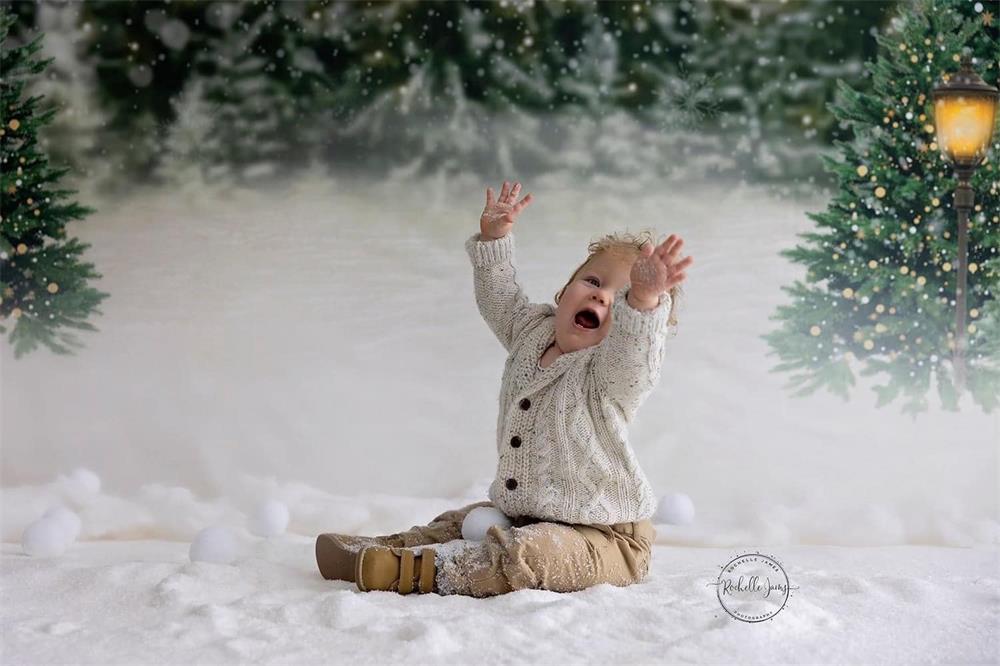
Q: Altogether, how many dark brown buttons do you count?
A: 3